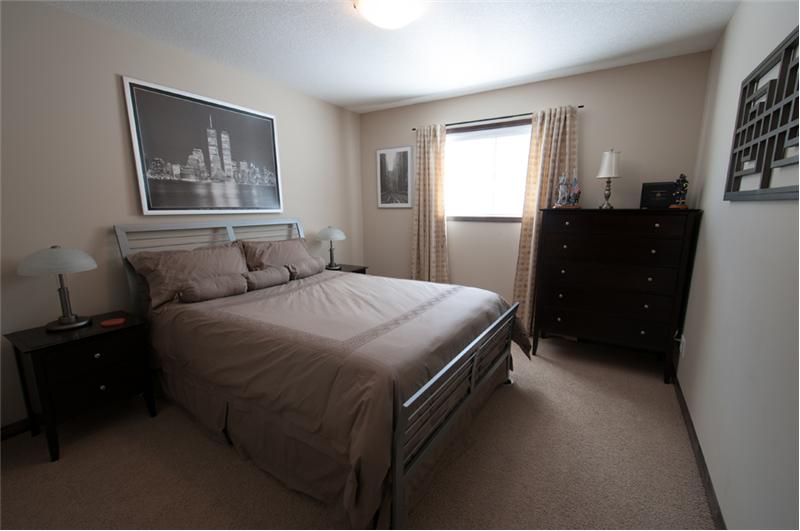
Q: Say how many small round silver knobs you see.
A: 12